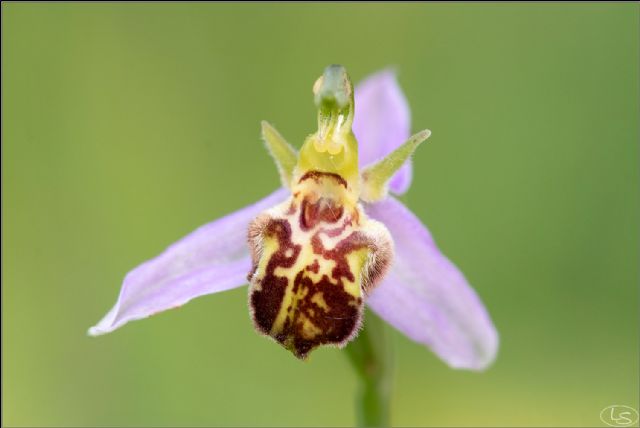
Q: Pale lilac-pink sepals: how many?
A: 3